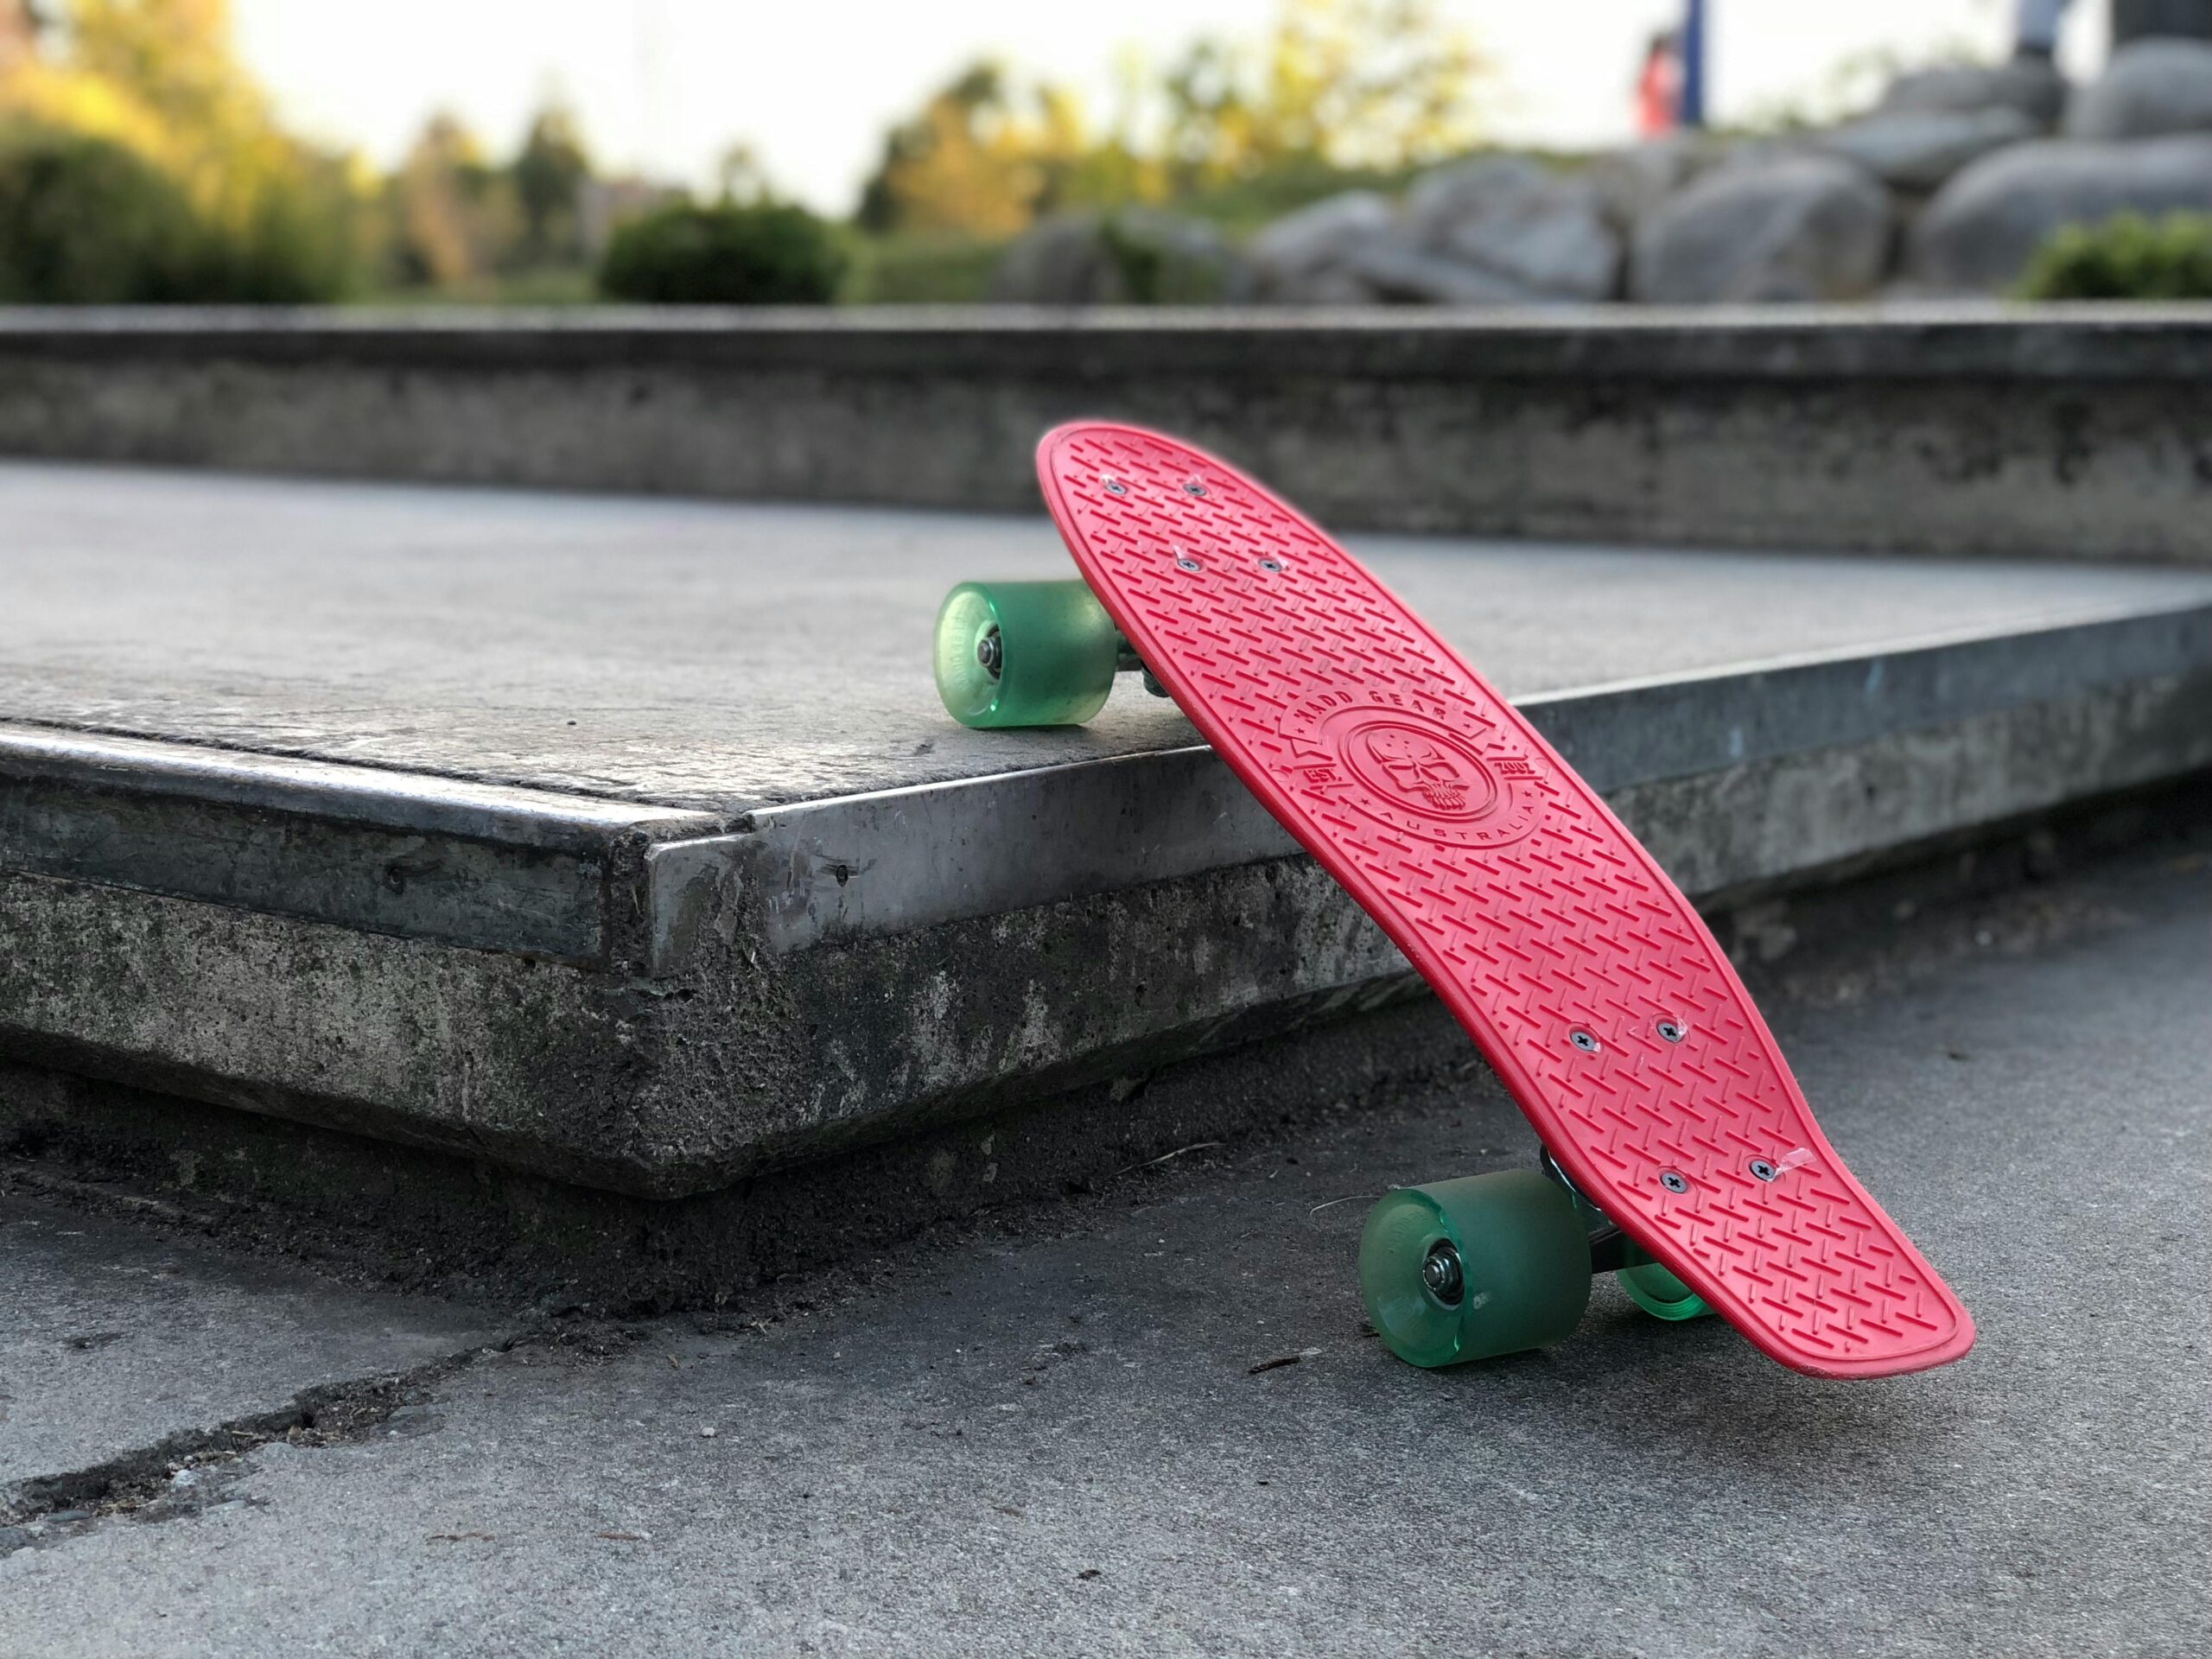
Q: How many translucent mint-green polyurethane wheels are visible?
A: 3